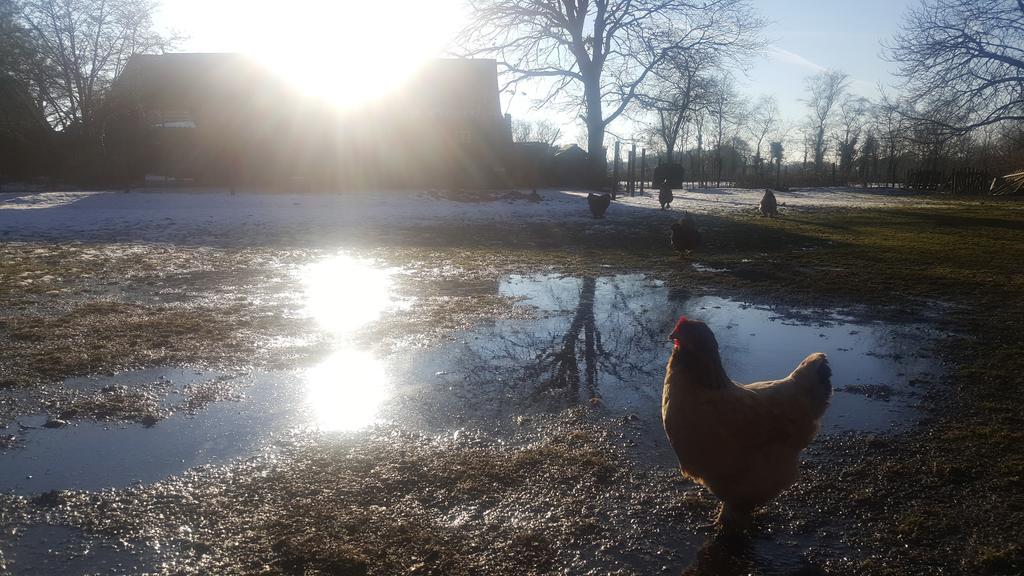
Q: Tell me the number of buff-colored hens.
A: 1